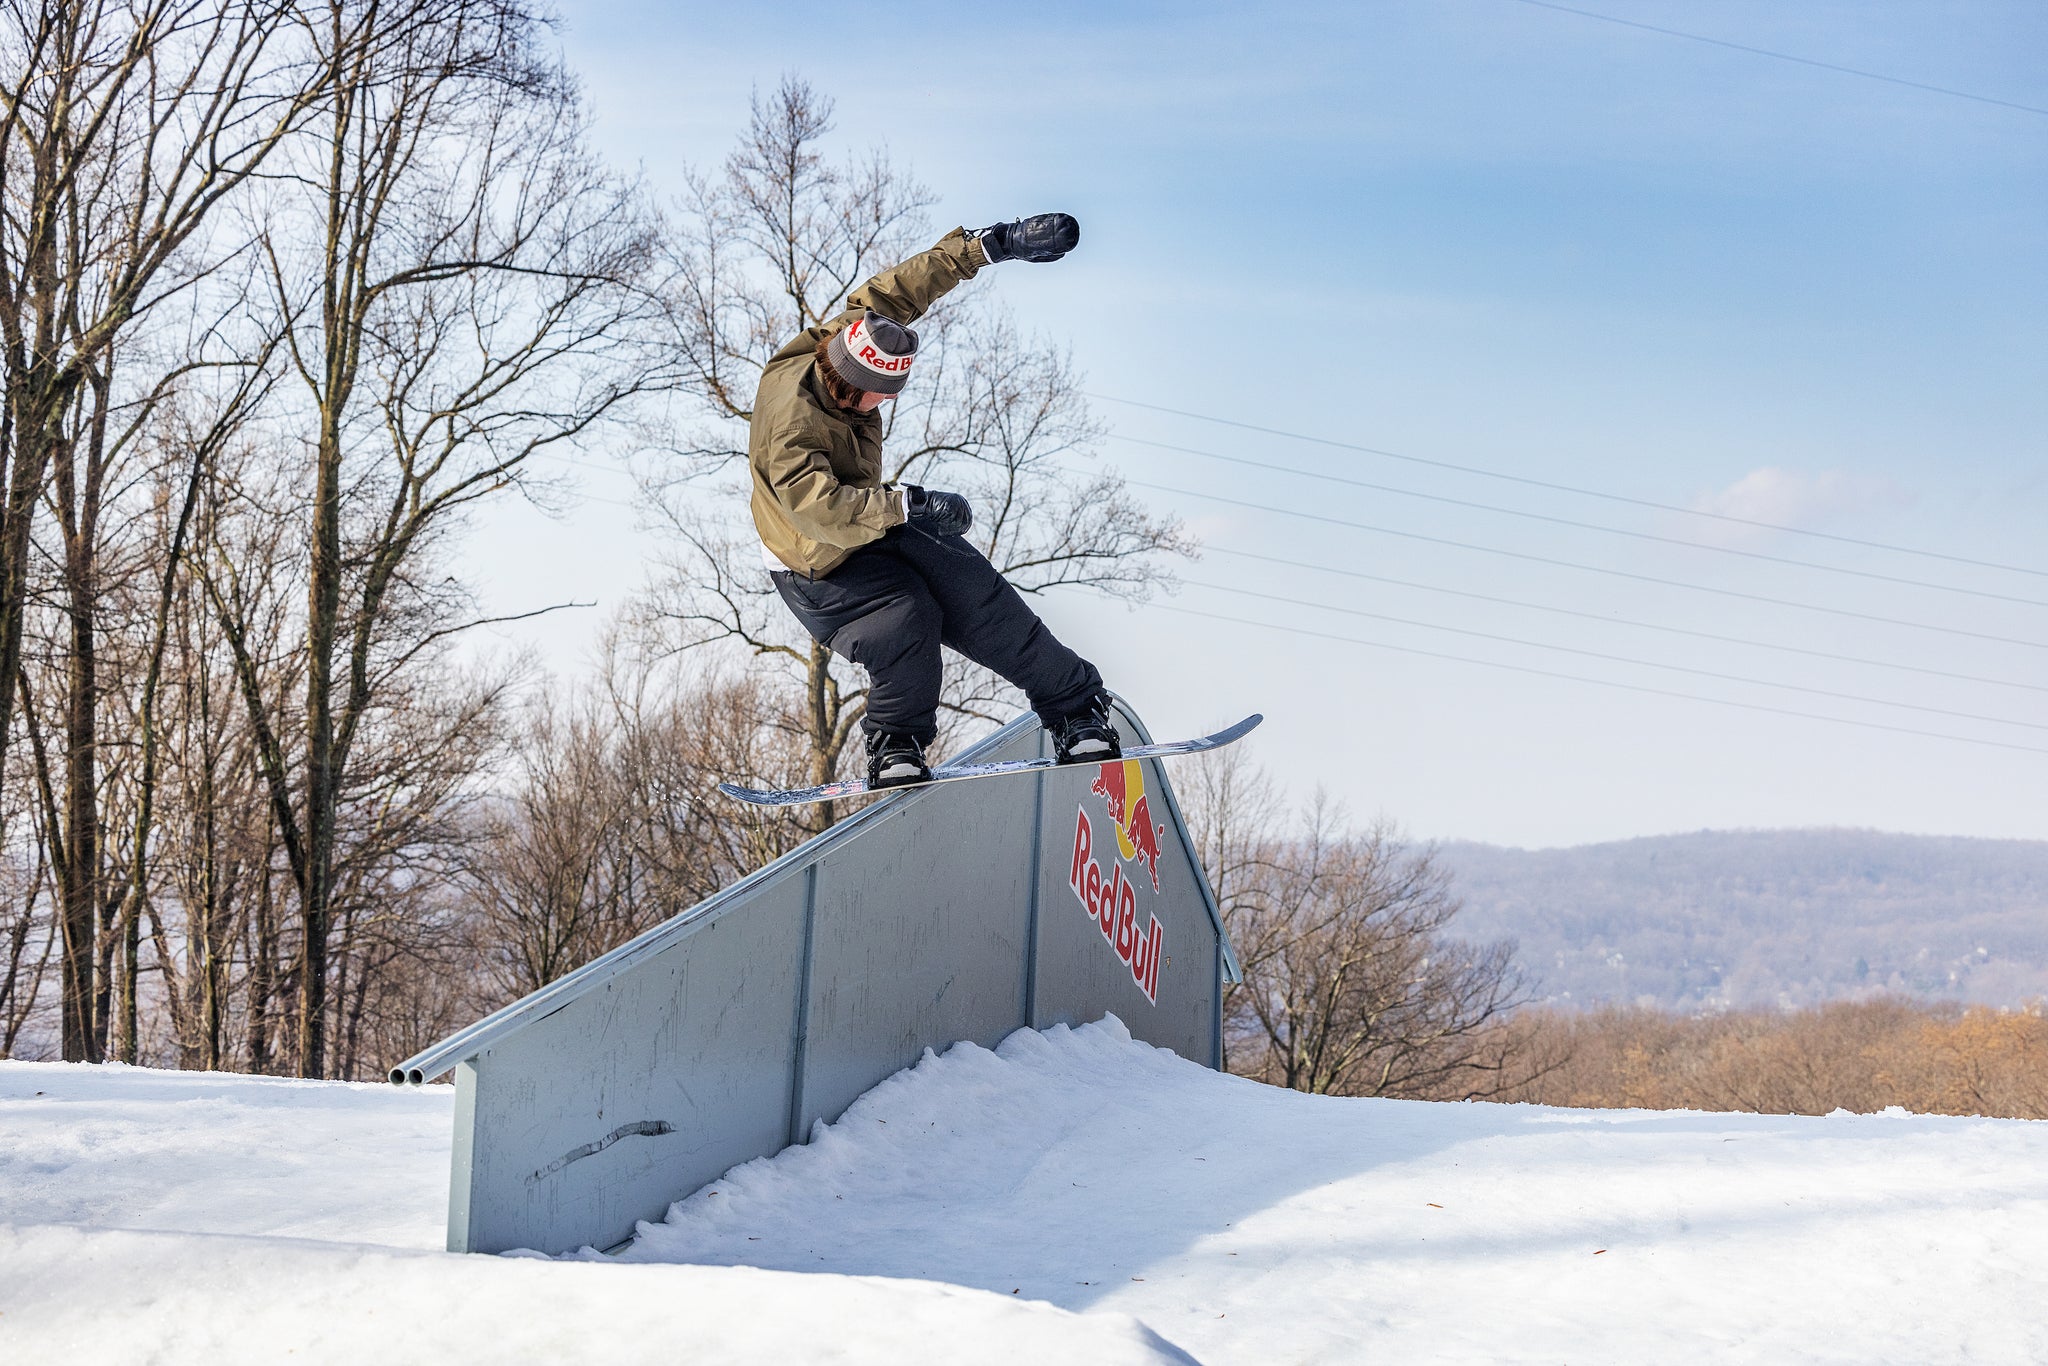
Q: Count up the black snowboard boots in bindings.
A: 2